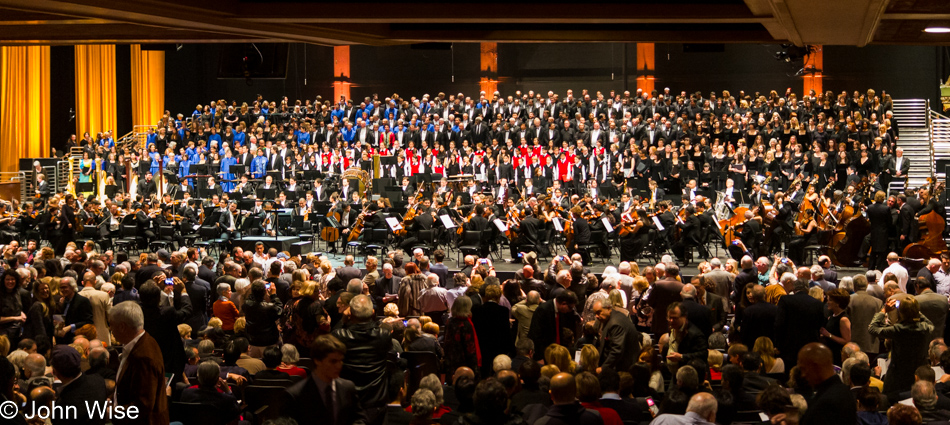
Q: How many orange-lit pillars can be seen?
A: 4